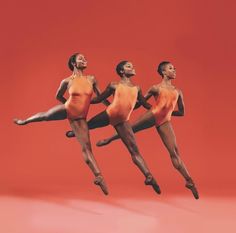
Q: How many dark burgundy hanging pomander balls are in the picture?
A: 0